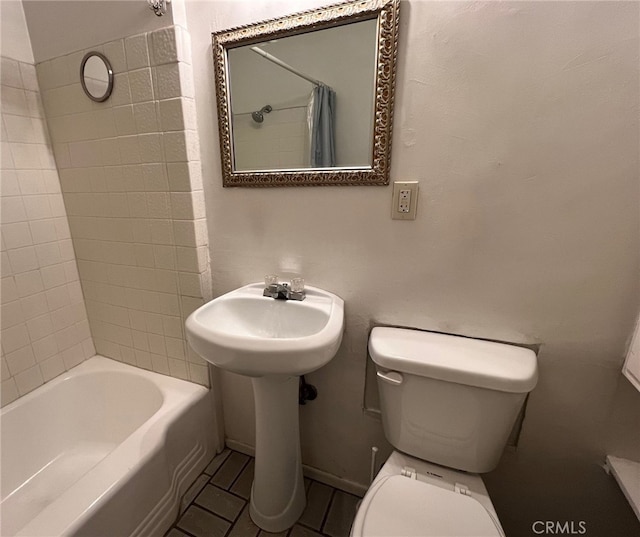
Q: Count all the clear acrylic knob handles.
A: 2